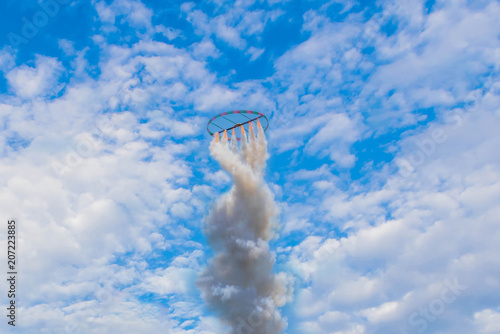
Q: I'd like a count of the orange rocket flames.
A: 6